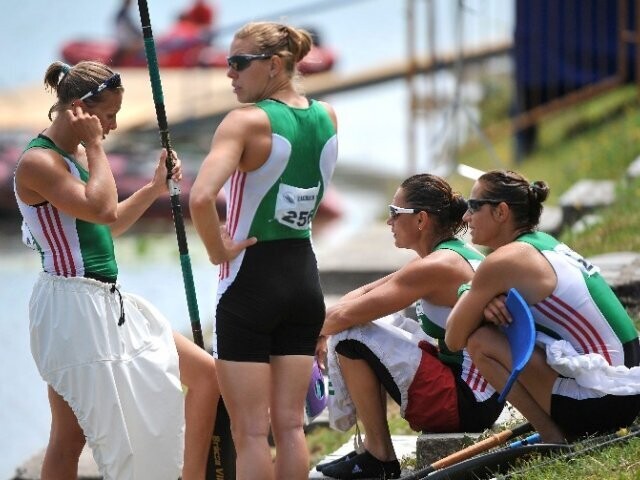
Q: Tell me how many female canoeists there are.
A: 4